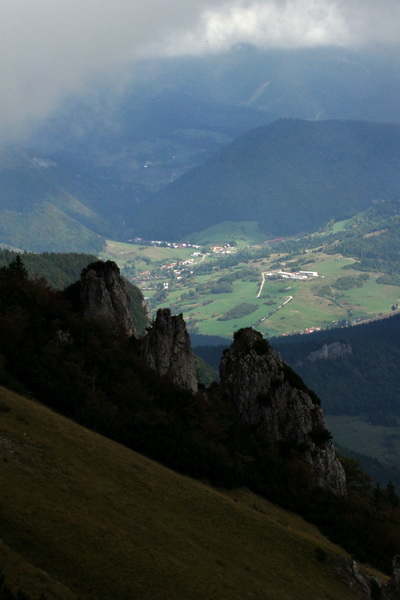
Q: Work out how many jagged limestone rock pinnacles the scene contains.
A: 3